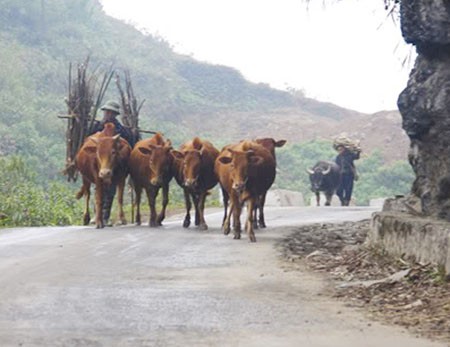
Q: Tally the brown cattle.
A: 5